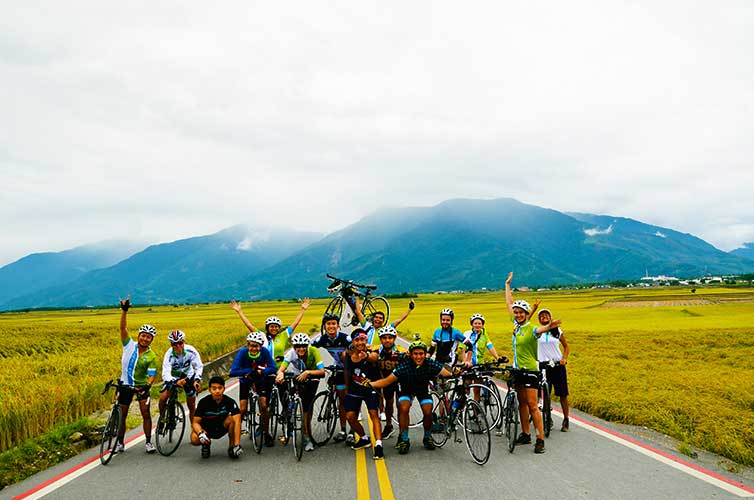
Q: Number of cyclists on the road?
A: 15